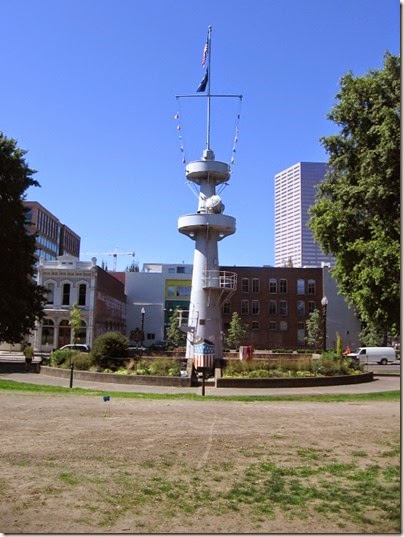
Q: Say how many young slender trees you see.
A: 4